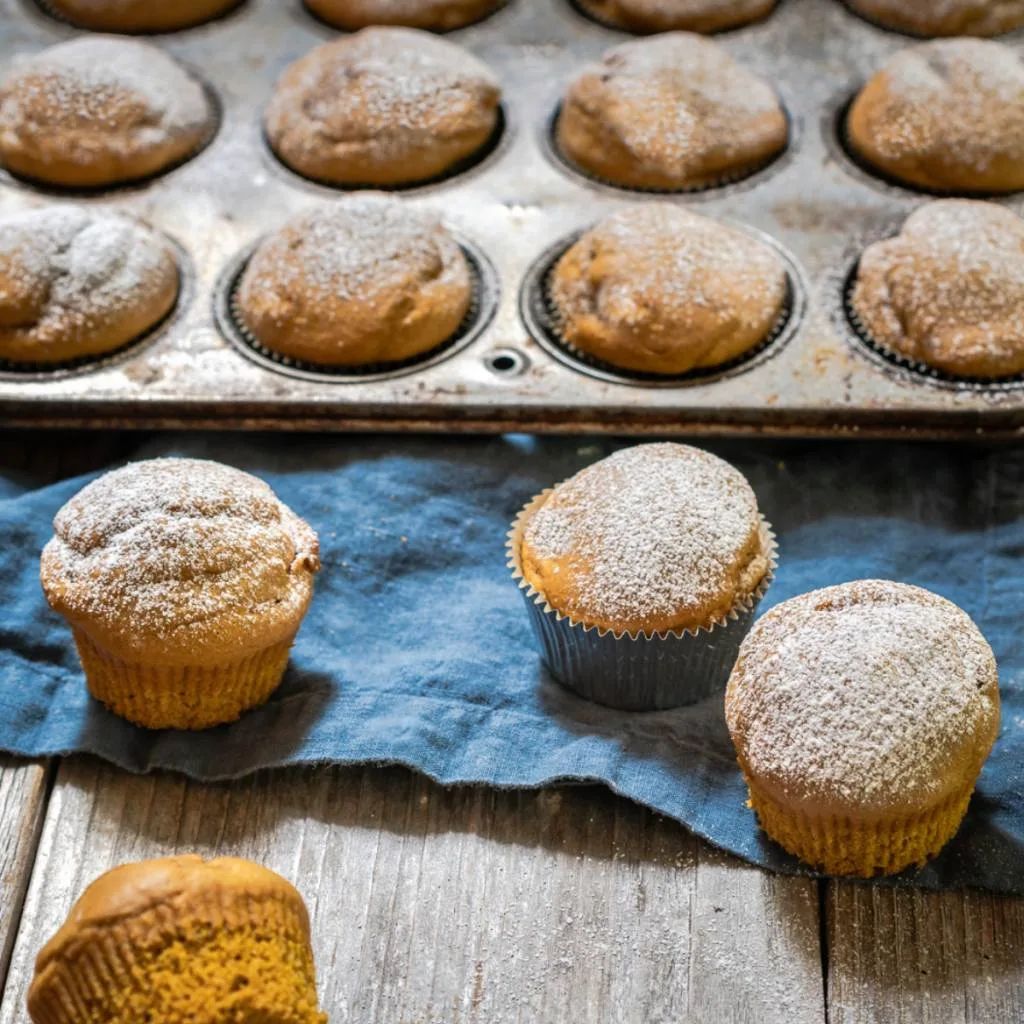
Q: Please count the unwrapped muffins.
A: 3